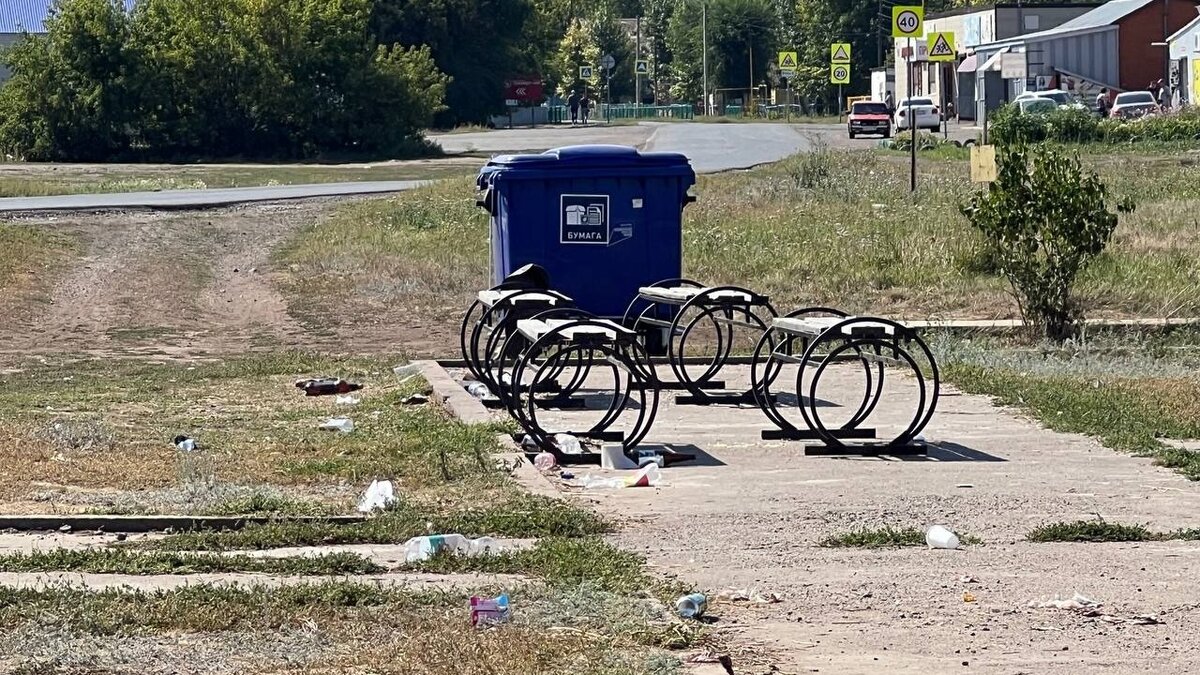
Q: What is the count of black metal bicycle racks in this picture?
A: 4